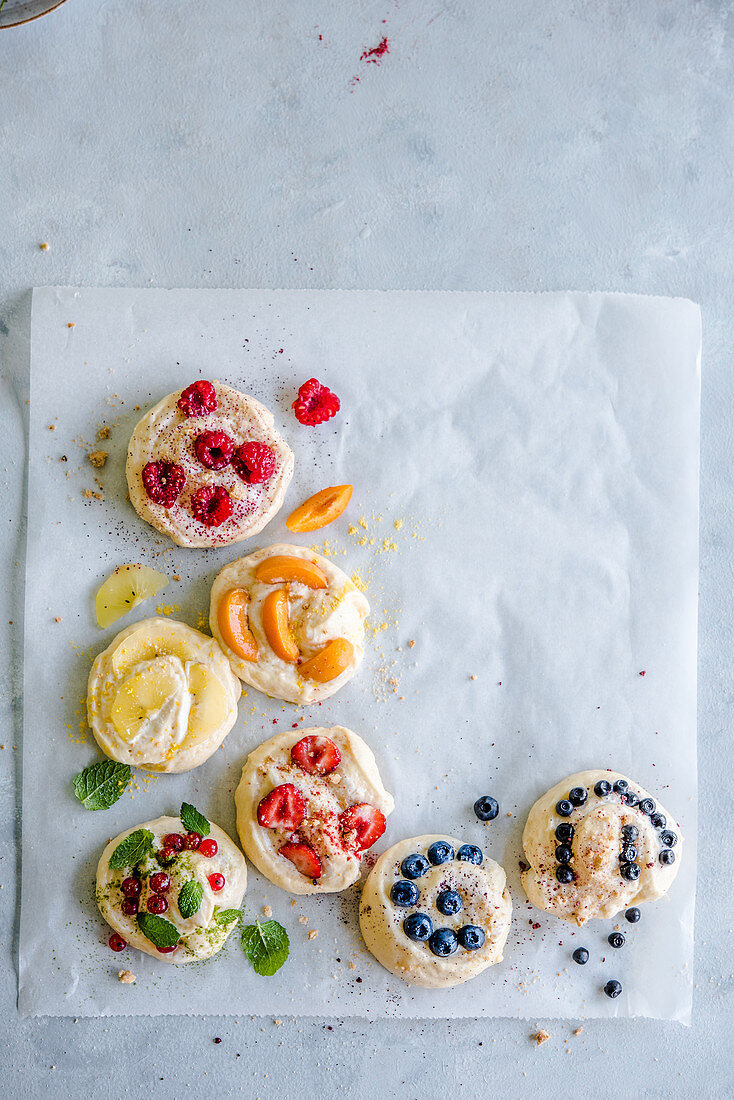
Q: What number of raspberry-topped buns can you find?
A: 1